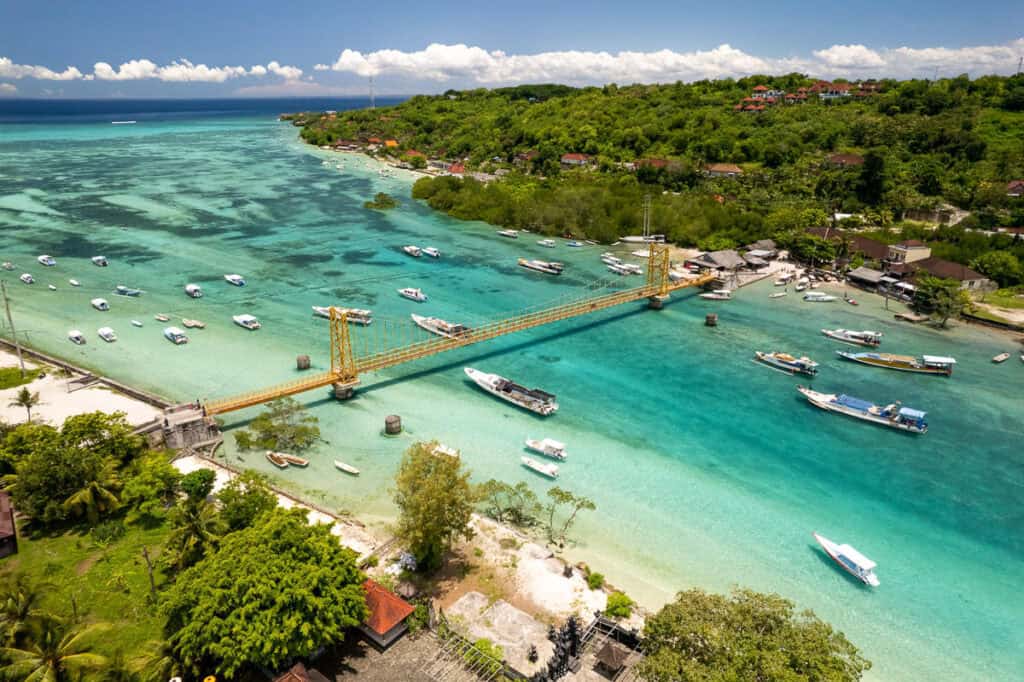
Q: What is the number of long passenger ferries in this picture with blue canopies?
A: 1